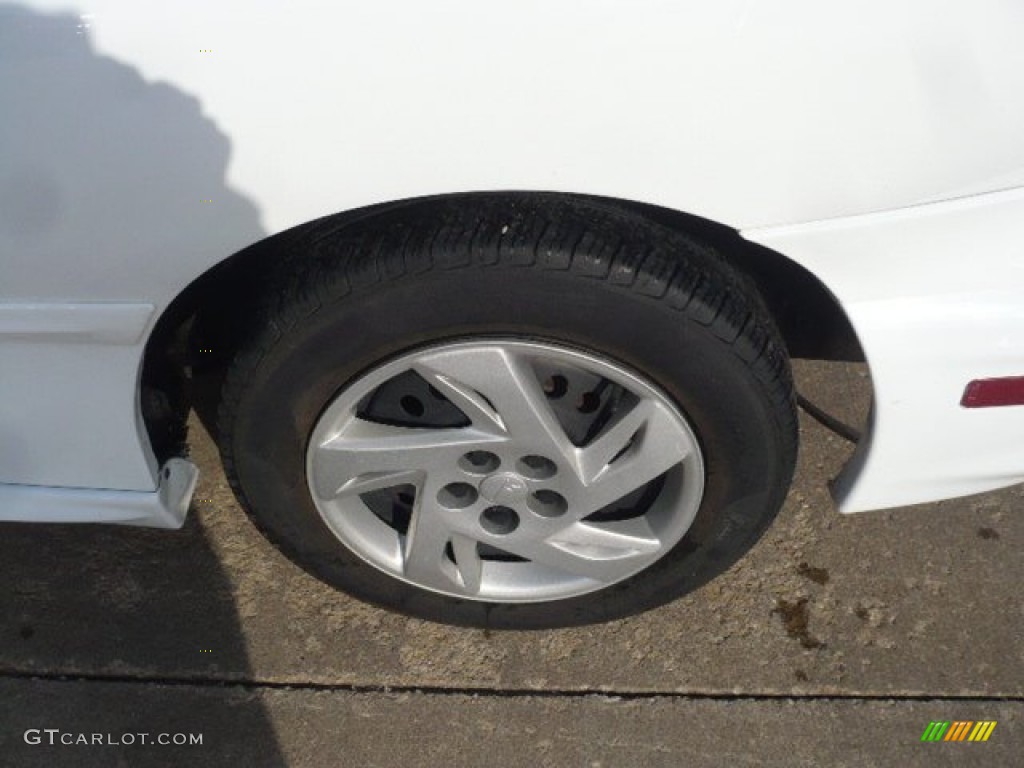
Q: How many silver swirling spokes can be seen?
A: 5